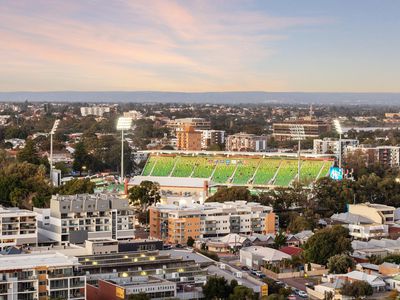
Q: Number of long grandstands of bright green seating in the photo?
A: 1